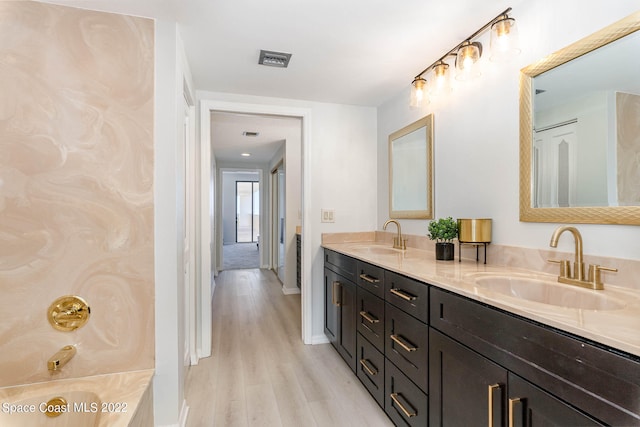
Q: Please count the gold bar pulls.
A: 10